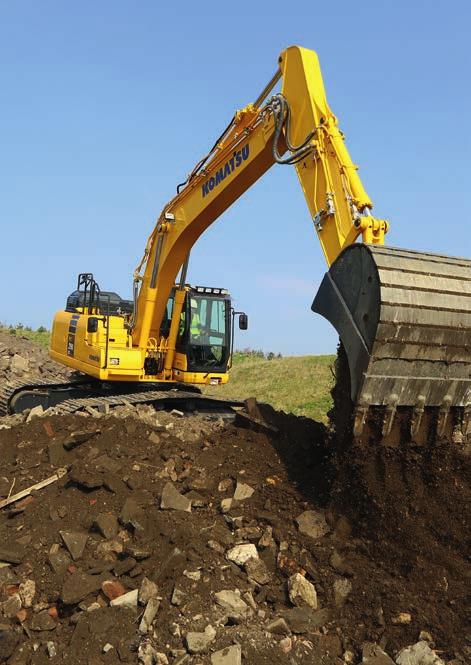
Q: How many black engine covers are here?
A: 1